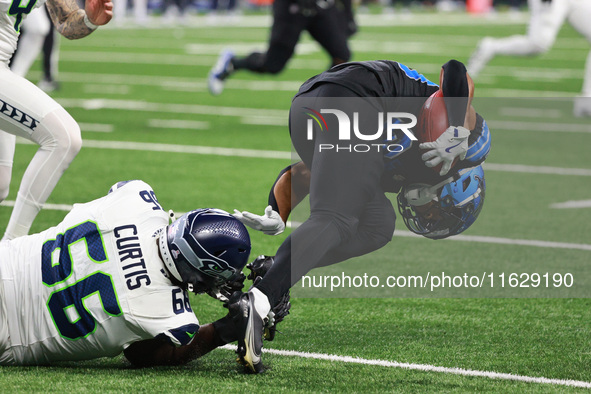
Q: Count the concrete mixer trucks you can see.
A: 0